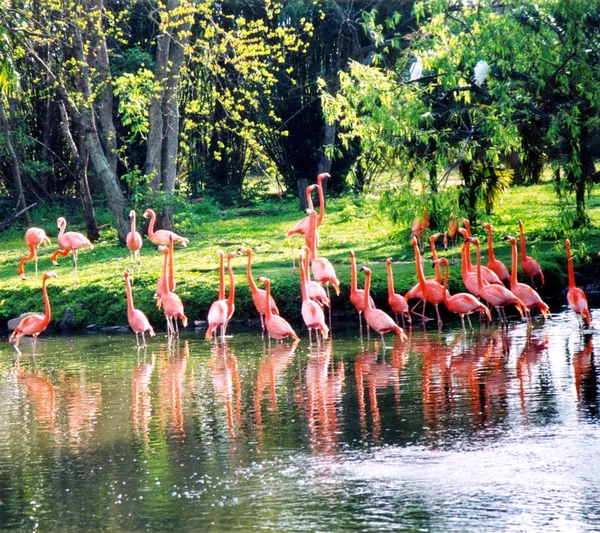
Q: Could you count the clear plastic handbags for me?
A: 0